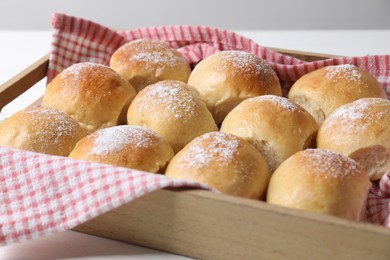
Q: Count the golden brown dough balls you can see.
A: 11